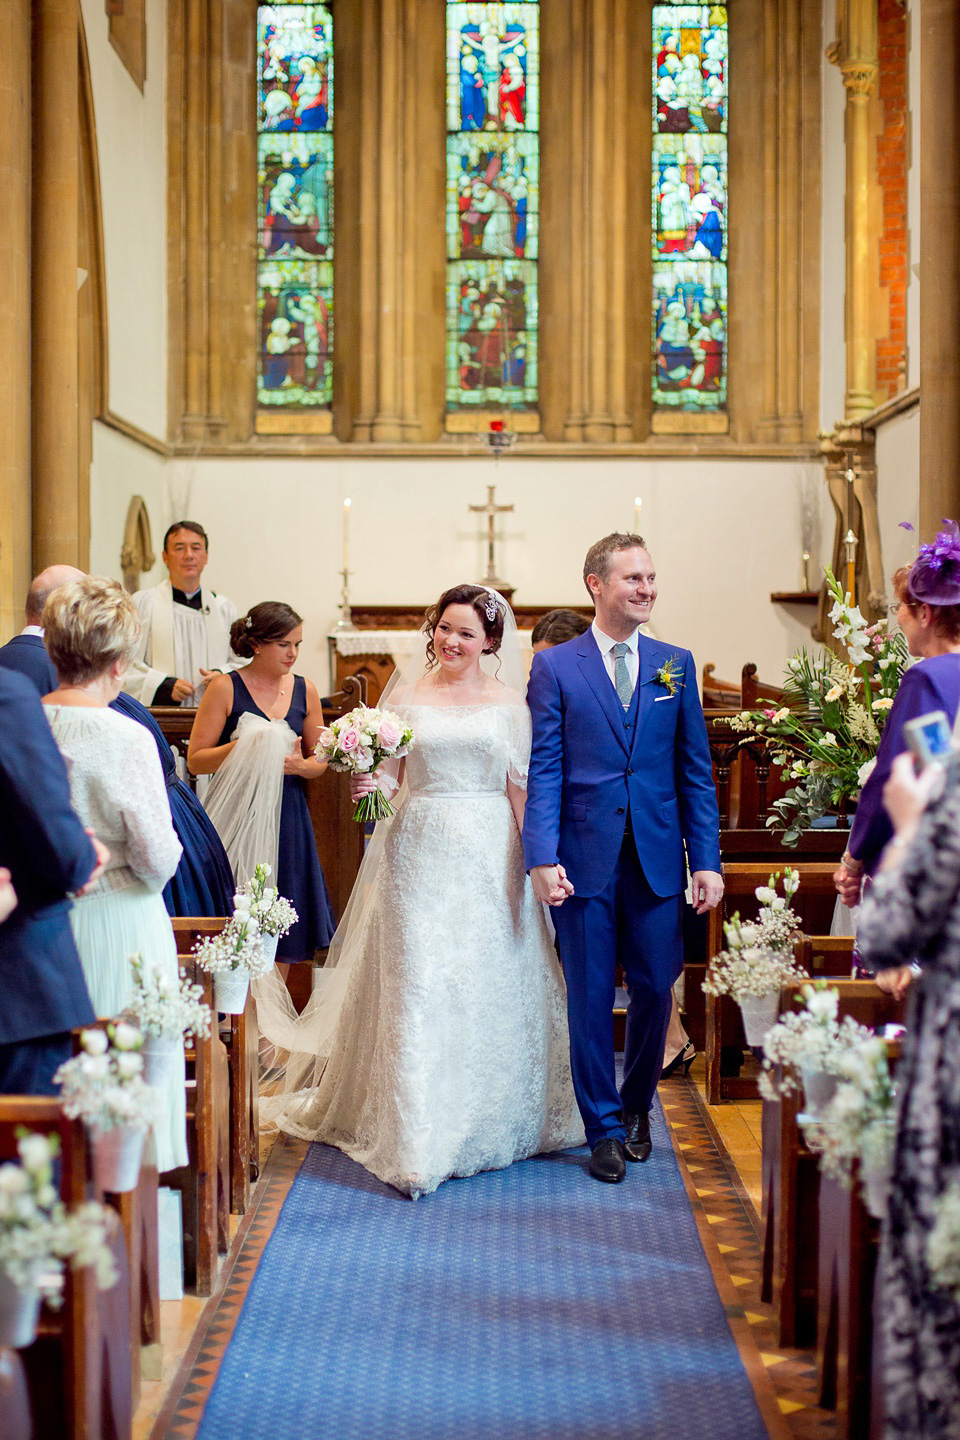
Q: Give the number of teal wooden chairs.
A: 0